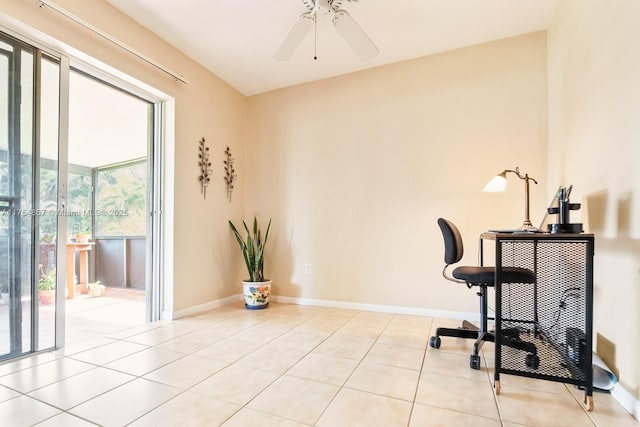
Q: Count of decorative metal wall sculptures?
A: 2